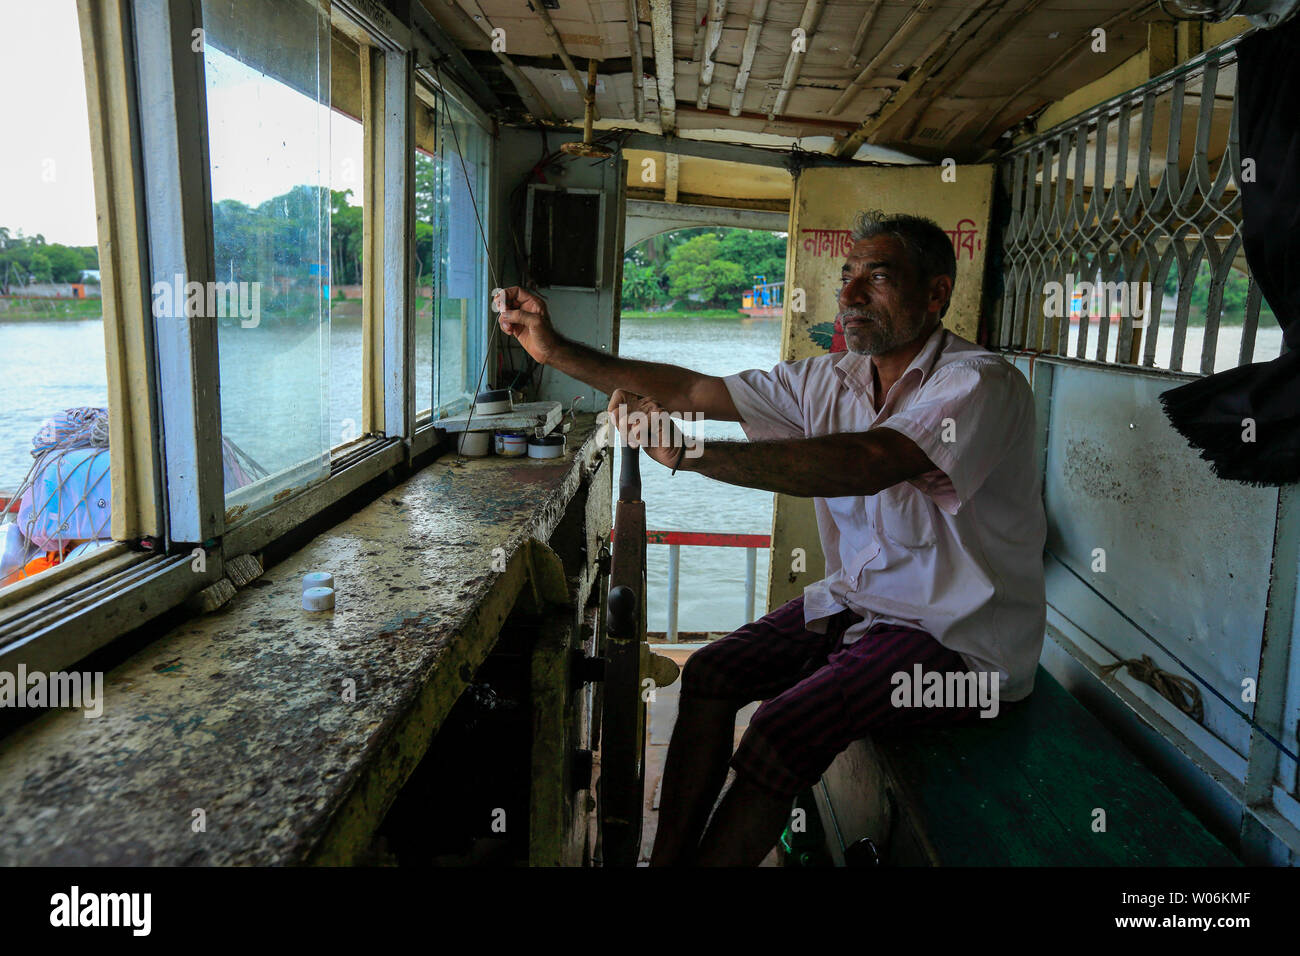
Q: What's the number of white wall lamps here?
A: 0